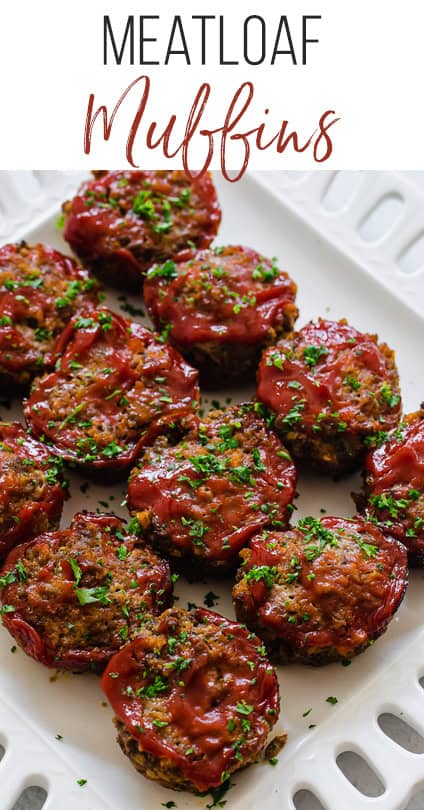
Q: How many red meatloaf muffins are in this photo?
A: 11